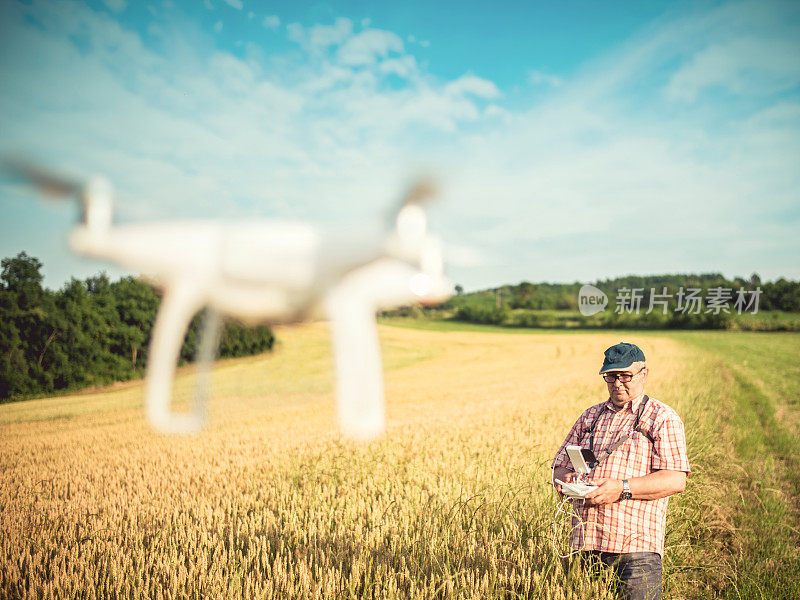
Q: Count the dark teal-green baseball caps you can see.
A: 1